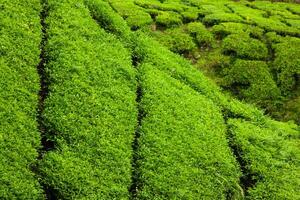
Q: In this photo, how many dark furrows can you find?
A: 3